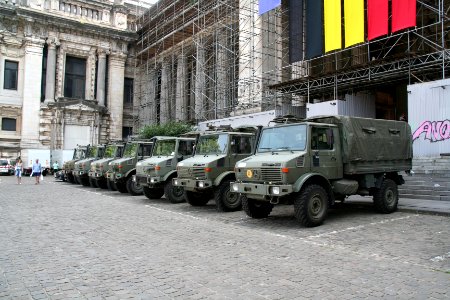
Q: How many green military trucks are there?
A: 7